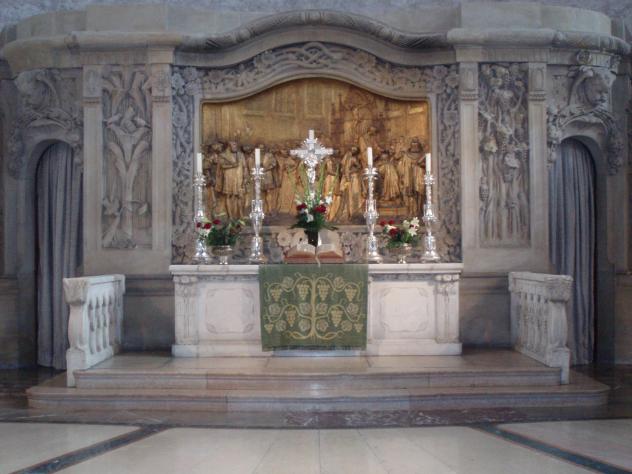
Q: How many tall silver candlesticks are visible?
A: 4